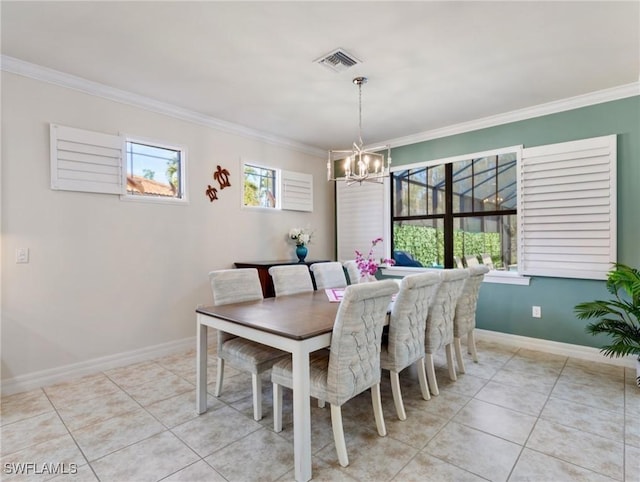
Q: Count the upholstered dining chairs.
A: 8